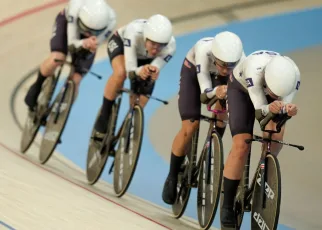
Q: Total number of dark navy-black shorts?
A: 4